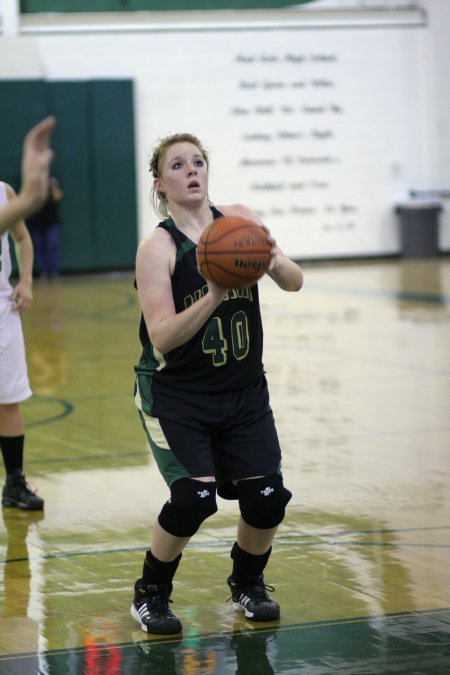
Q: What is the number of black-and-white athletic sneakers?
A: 2